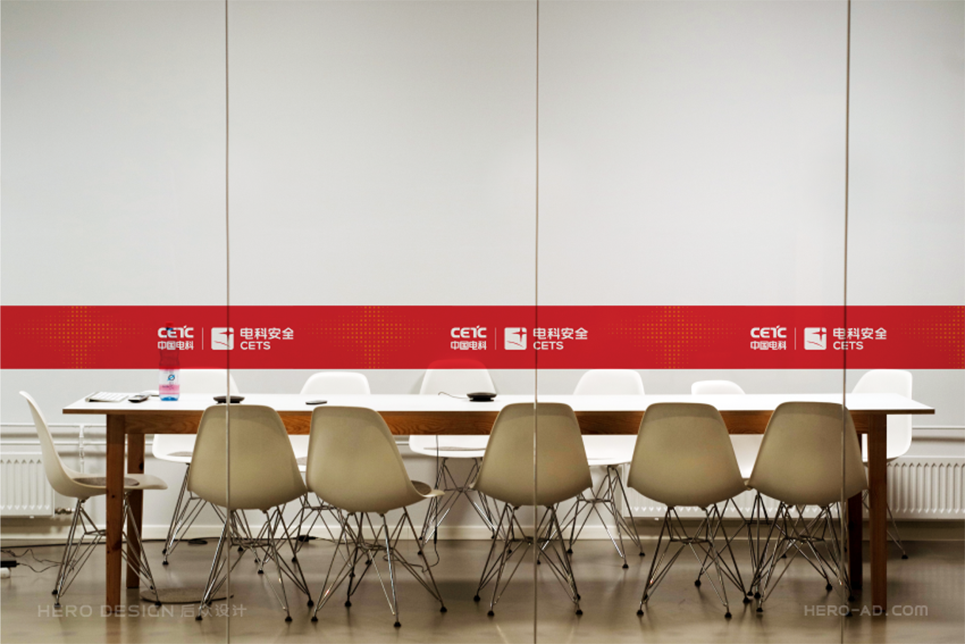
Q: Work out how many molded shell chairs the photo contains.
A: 12